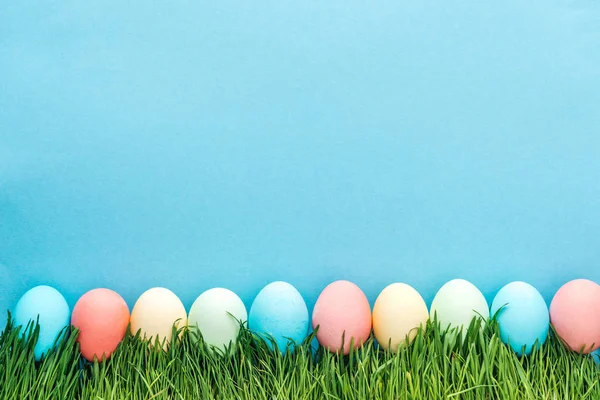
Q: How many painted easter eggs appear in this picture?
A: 10